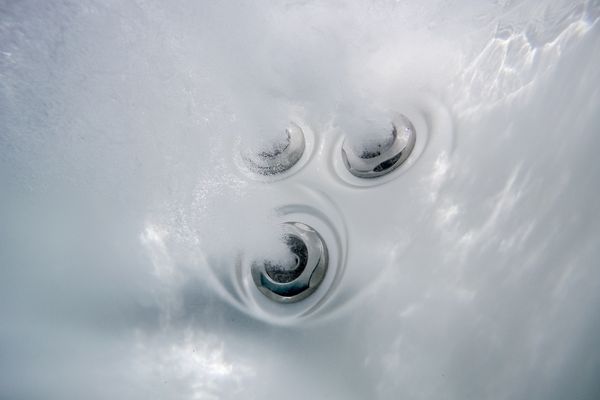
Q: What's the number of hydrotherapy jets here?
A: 3